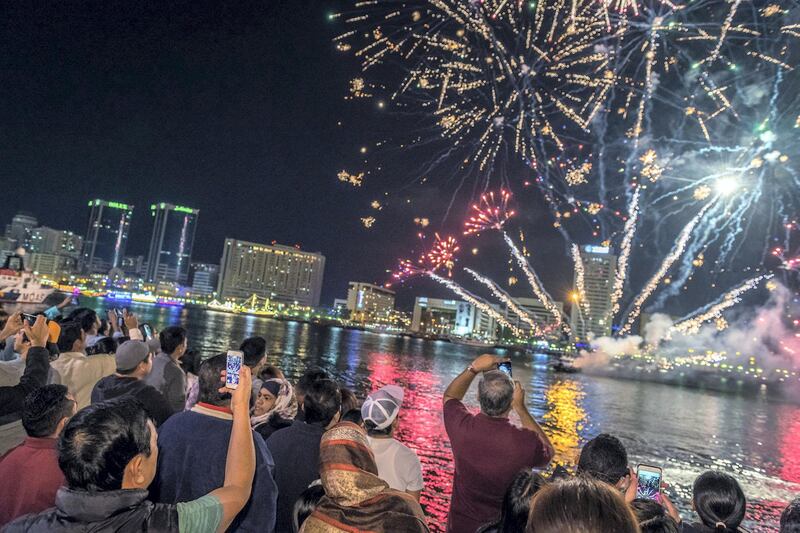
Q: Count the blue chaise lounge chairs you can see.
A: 0